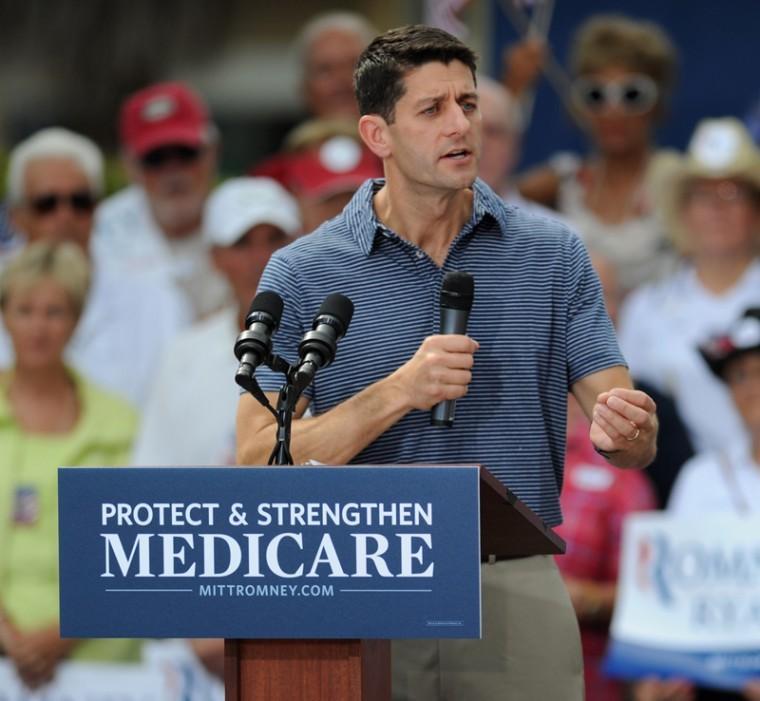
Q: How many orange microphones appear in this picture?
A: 0